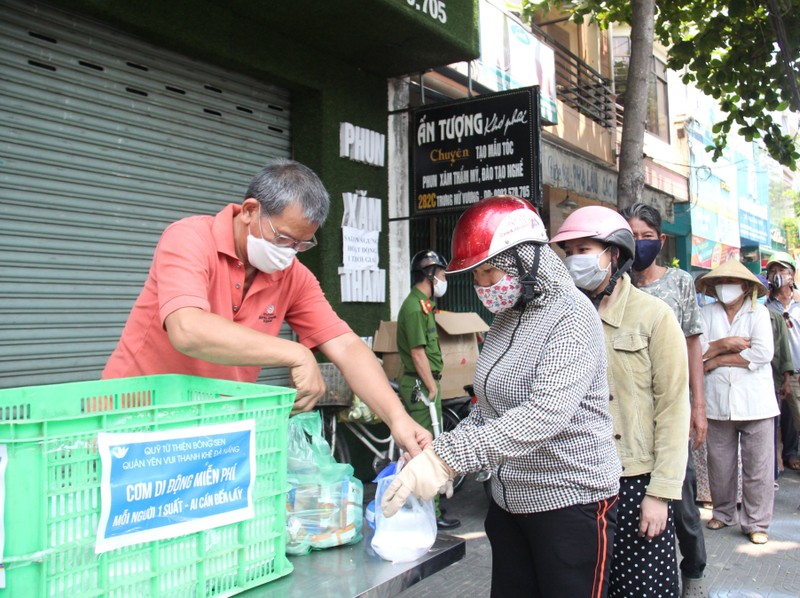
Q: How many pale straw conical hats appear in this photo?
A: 1